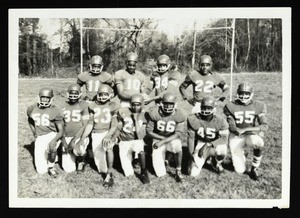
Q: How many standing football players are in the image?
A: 4